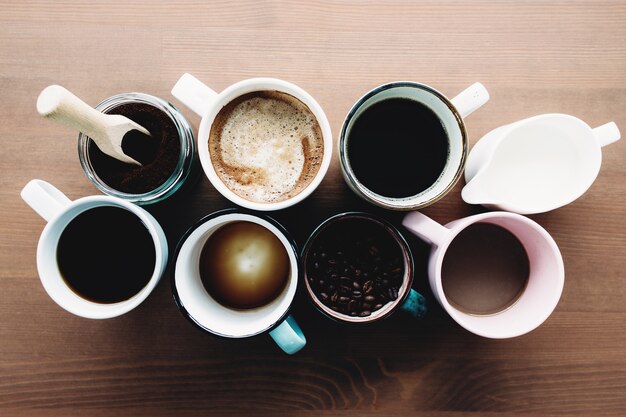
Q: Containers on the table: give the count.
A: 8